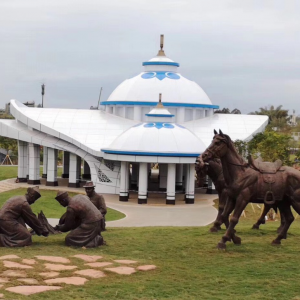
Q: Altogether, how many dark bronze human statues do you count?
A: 3